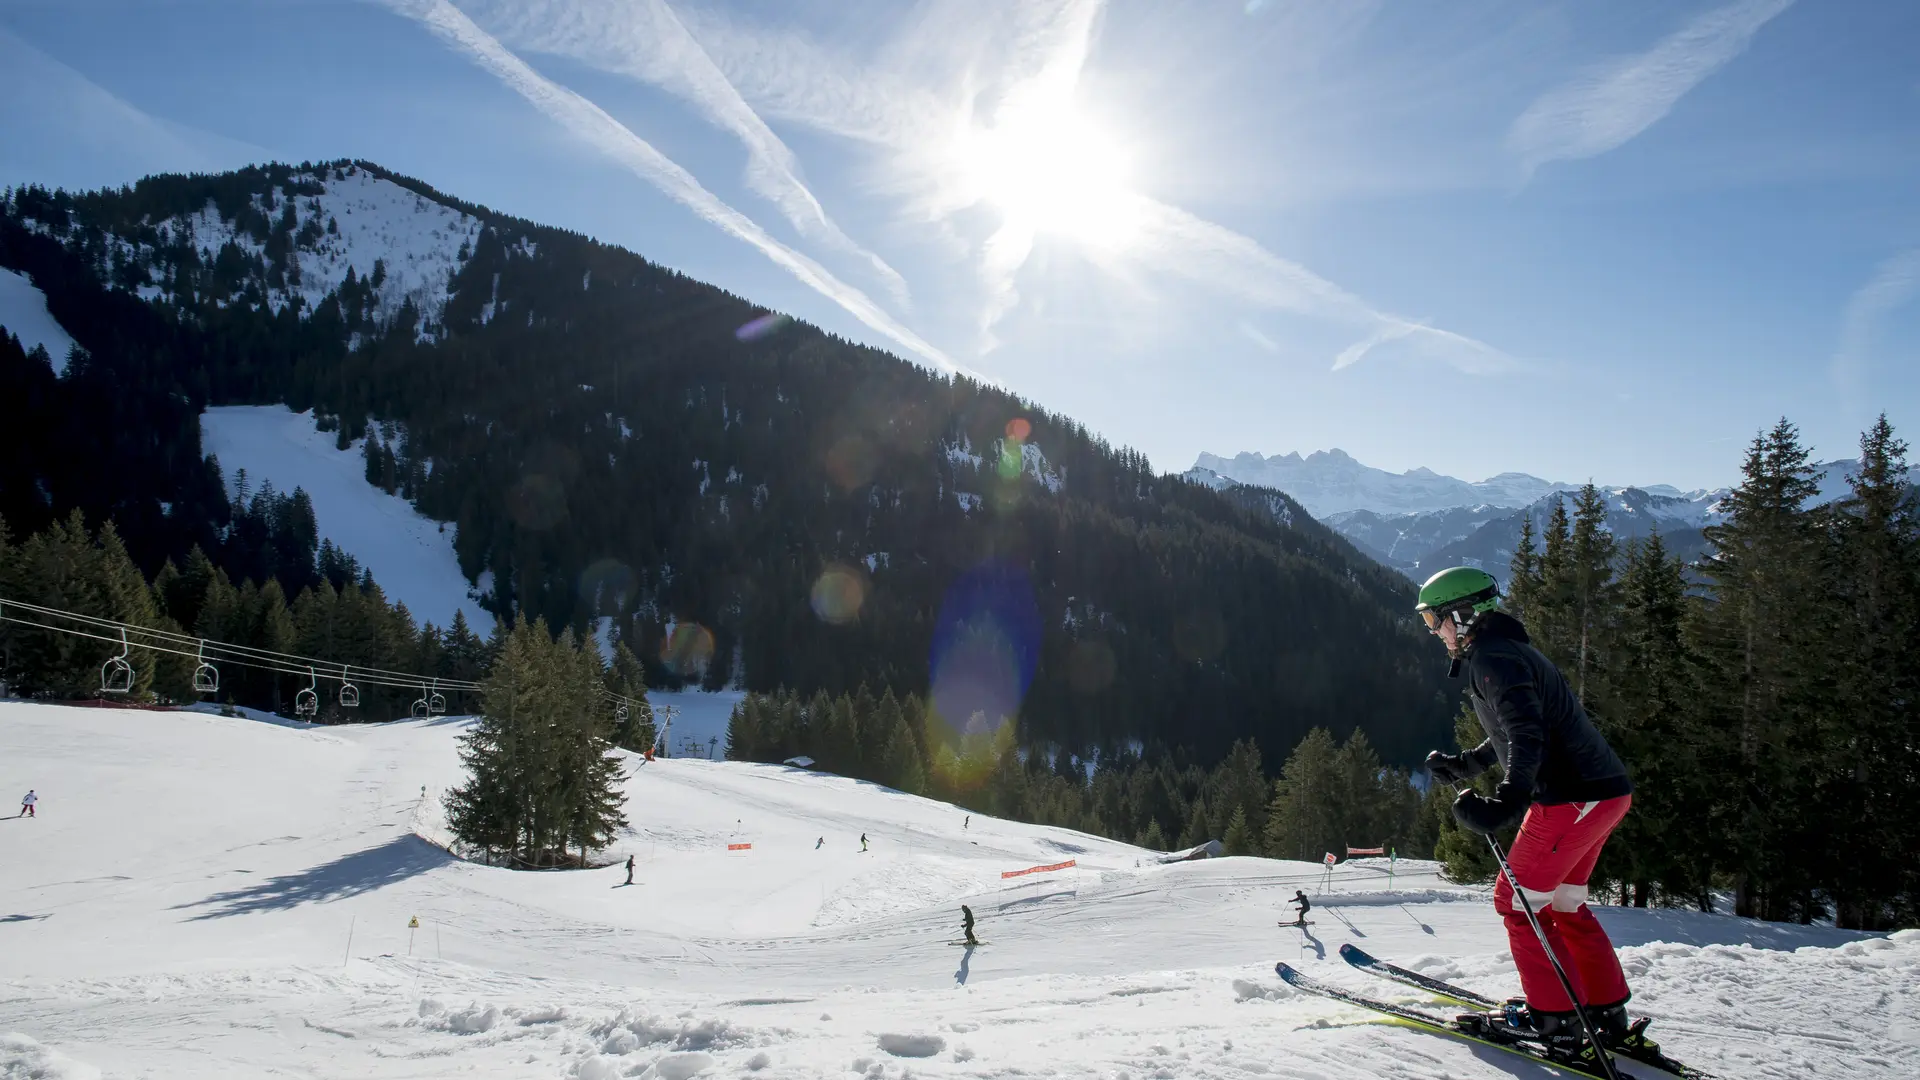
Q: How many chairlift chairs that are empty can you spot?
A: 9